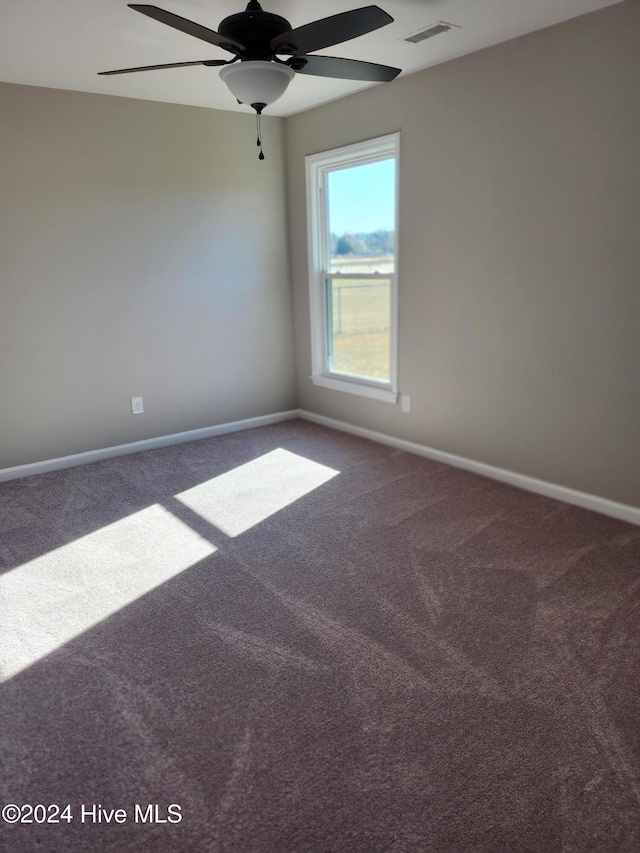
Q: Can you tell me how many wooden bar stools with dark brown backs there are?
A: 0